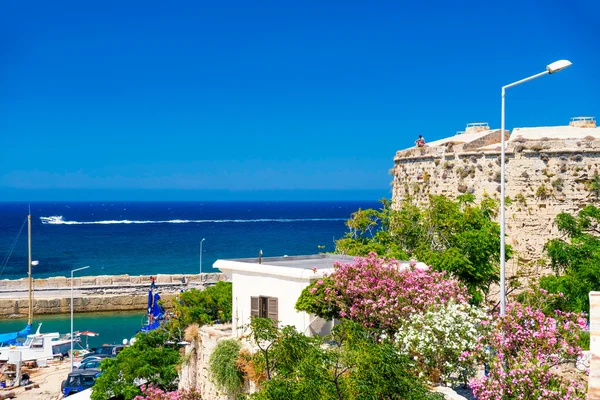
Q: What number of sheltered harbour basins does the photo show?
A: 1